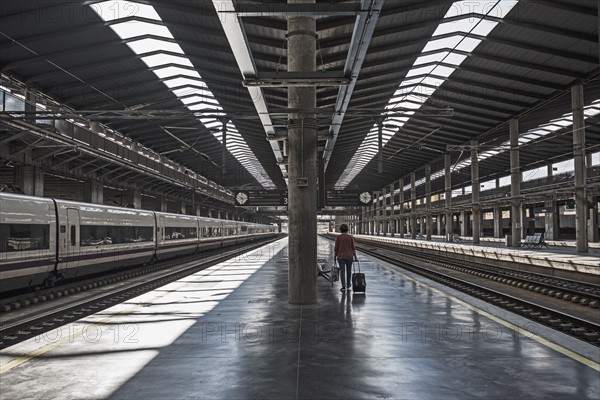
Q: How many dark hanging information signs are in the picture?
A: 2